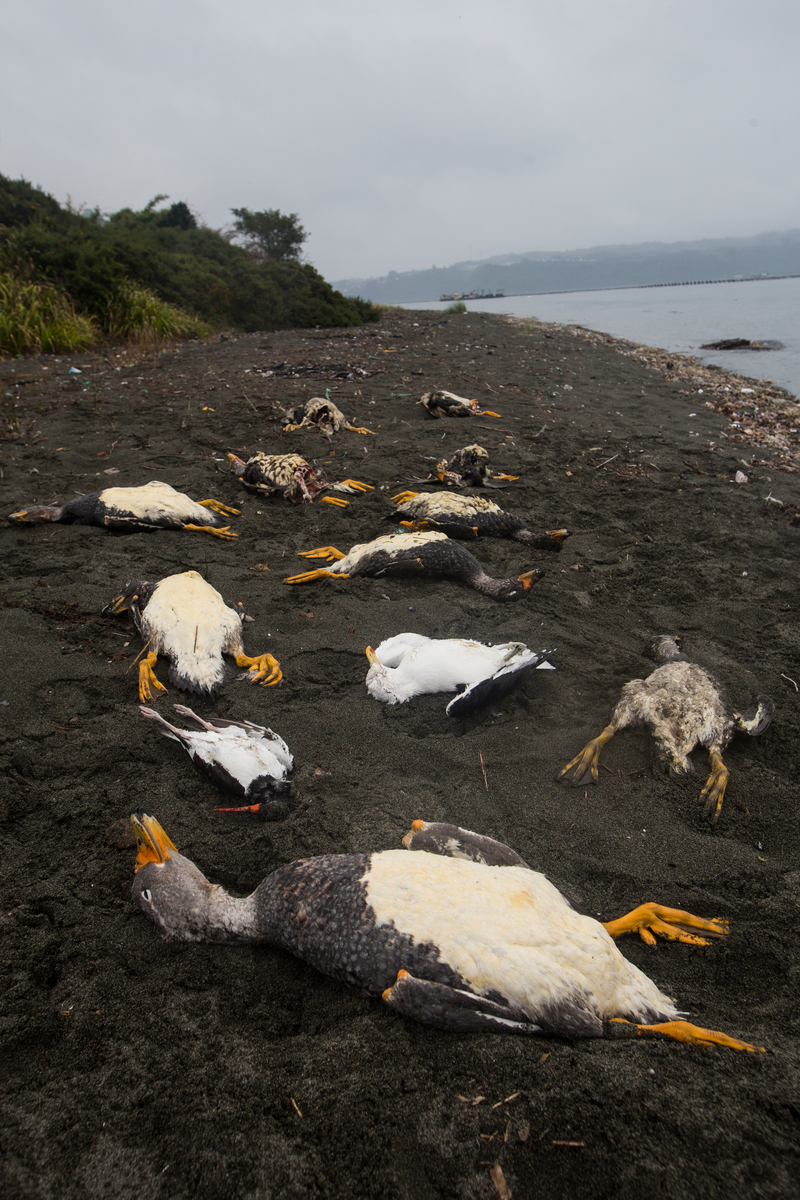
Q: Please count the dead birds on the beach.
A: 12